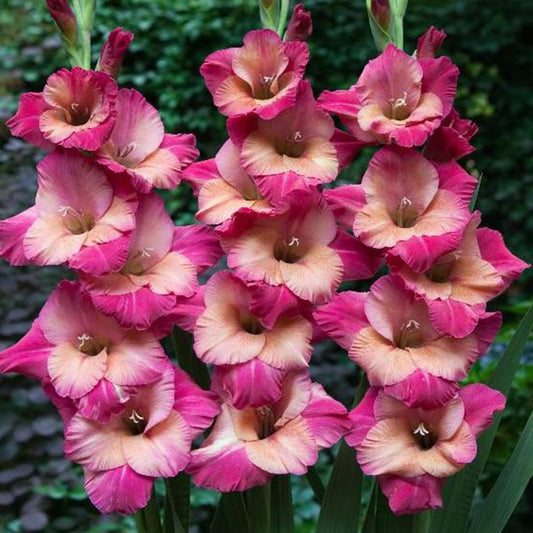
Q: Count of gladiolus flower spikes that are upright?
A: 3